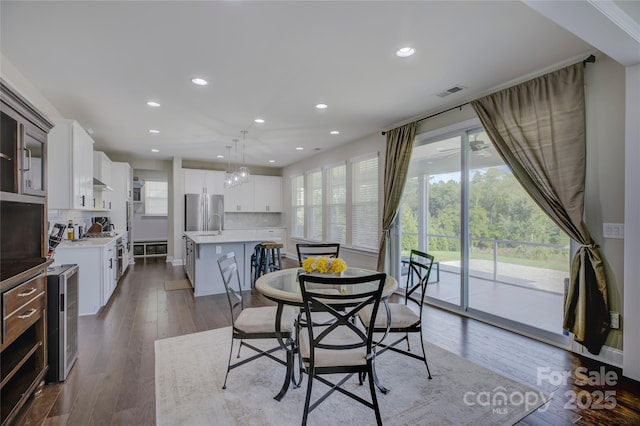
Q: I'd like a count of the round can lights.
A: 11